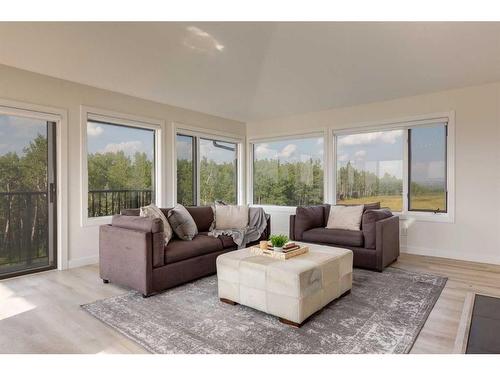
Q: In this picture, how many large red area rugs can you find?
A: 0